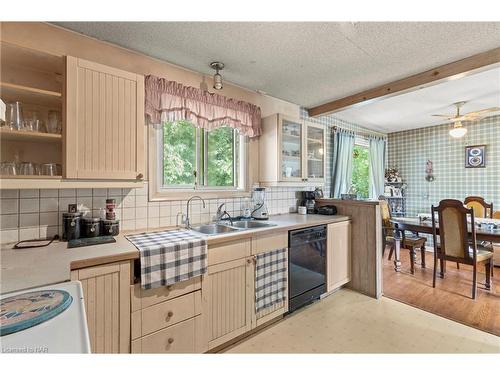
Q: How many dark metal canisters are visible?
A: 3